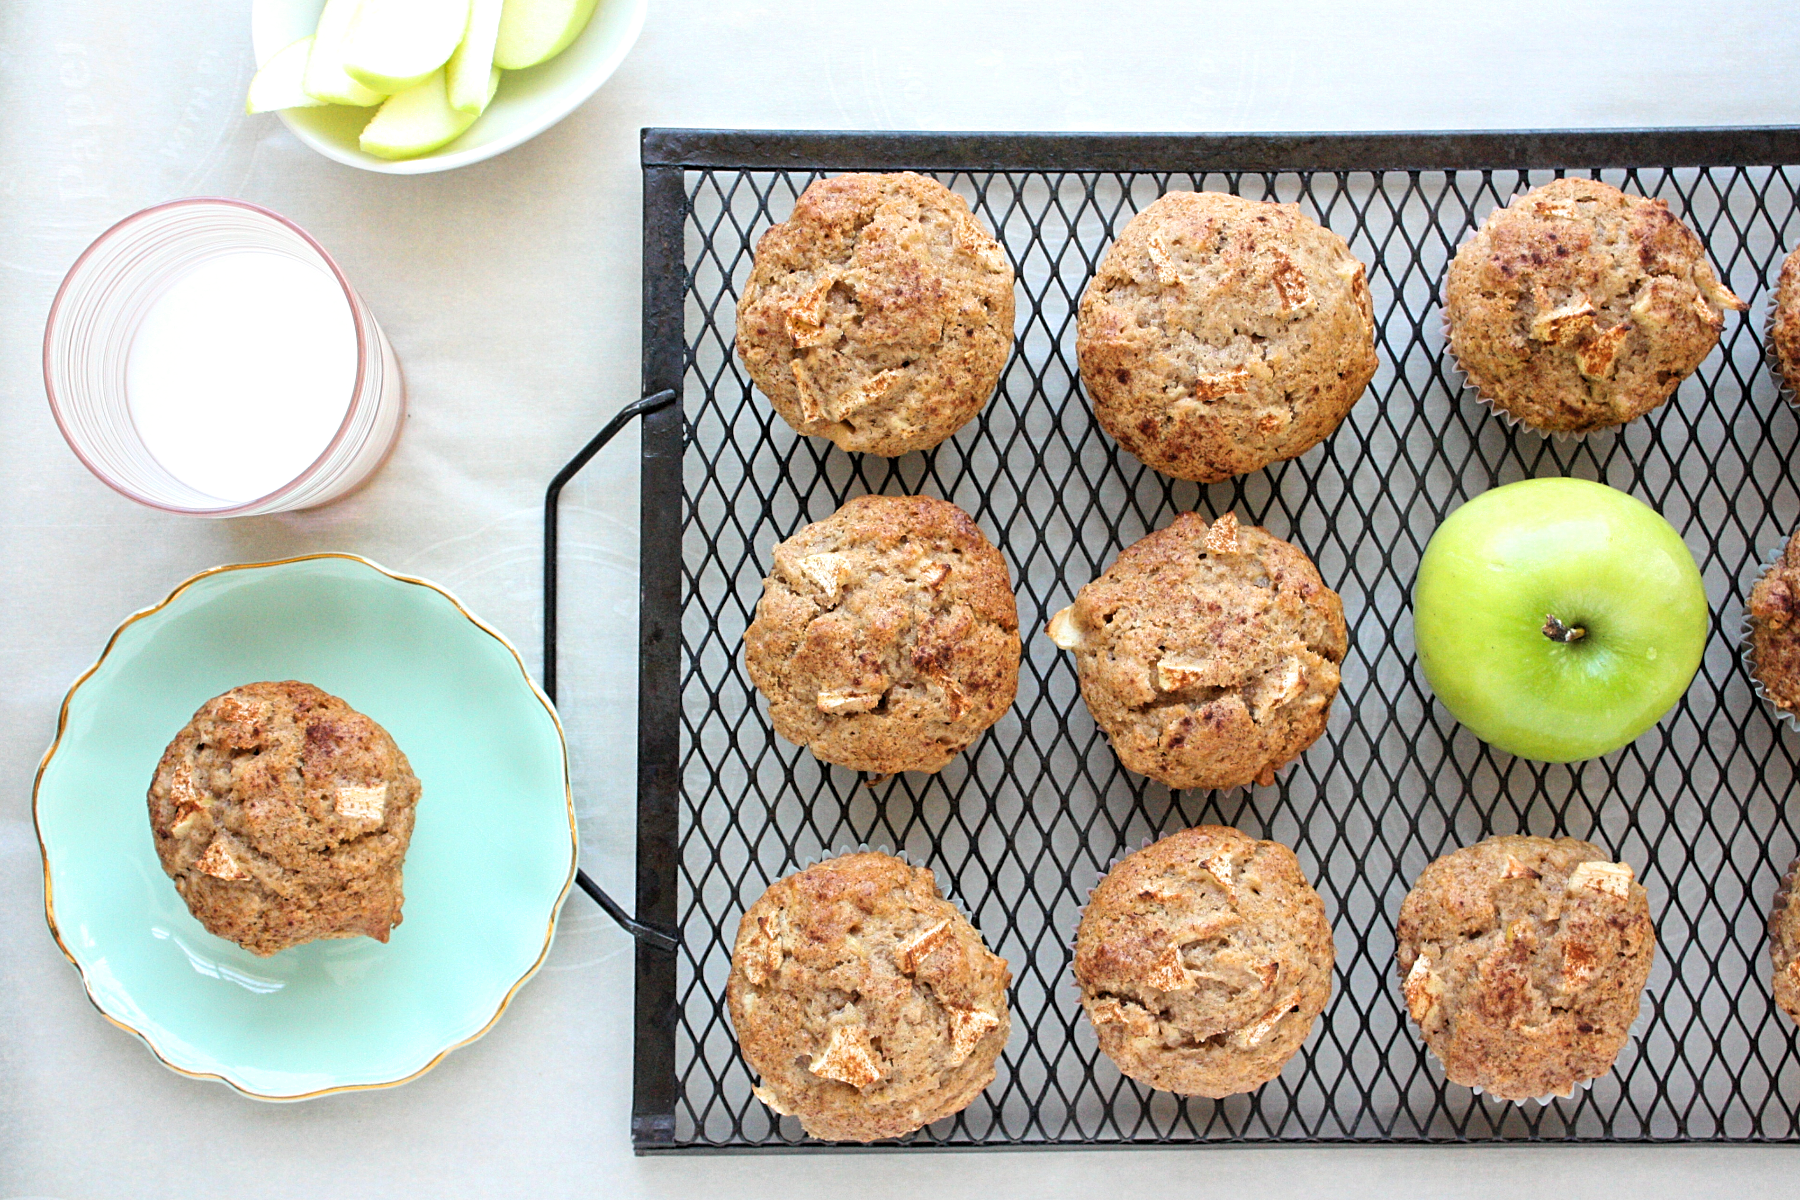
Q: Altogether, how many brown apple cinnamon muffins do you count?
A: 12